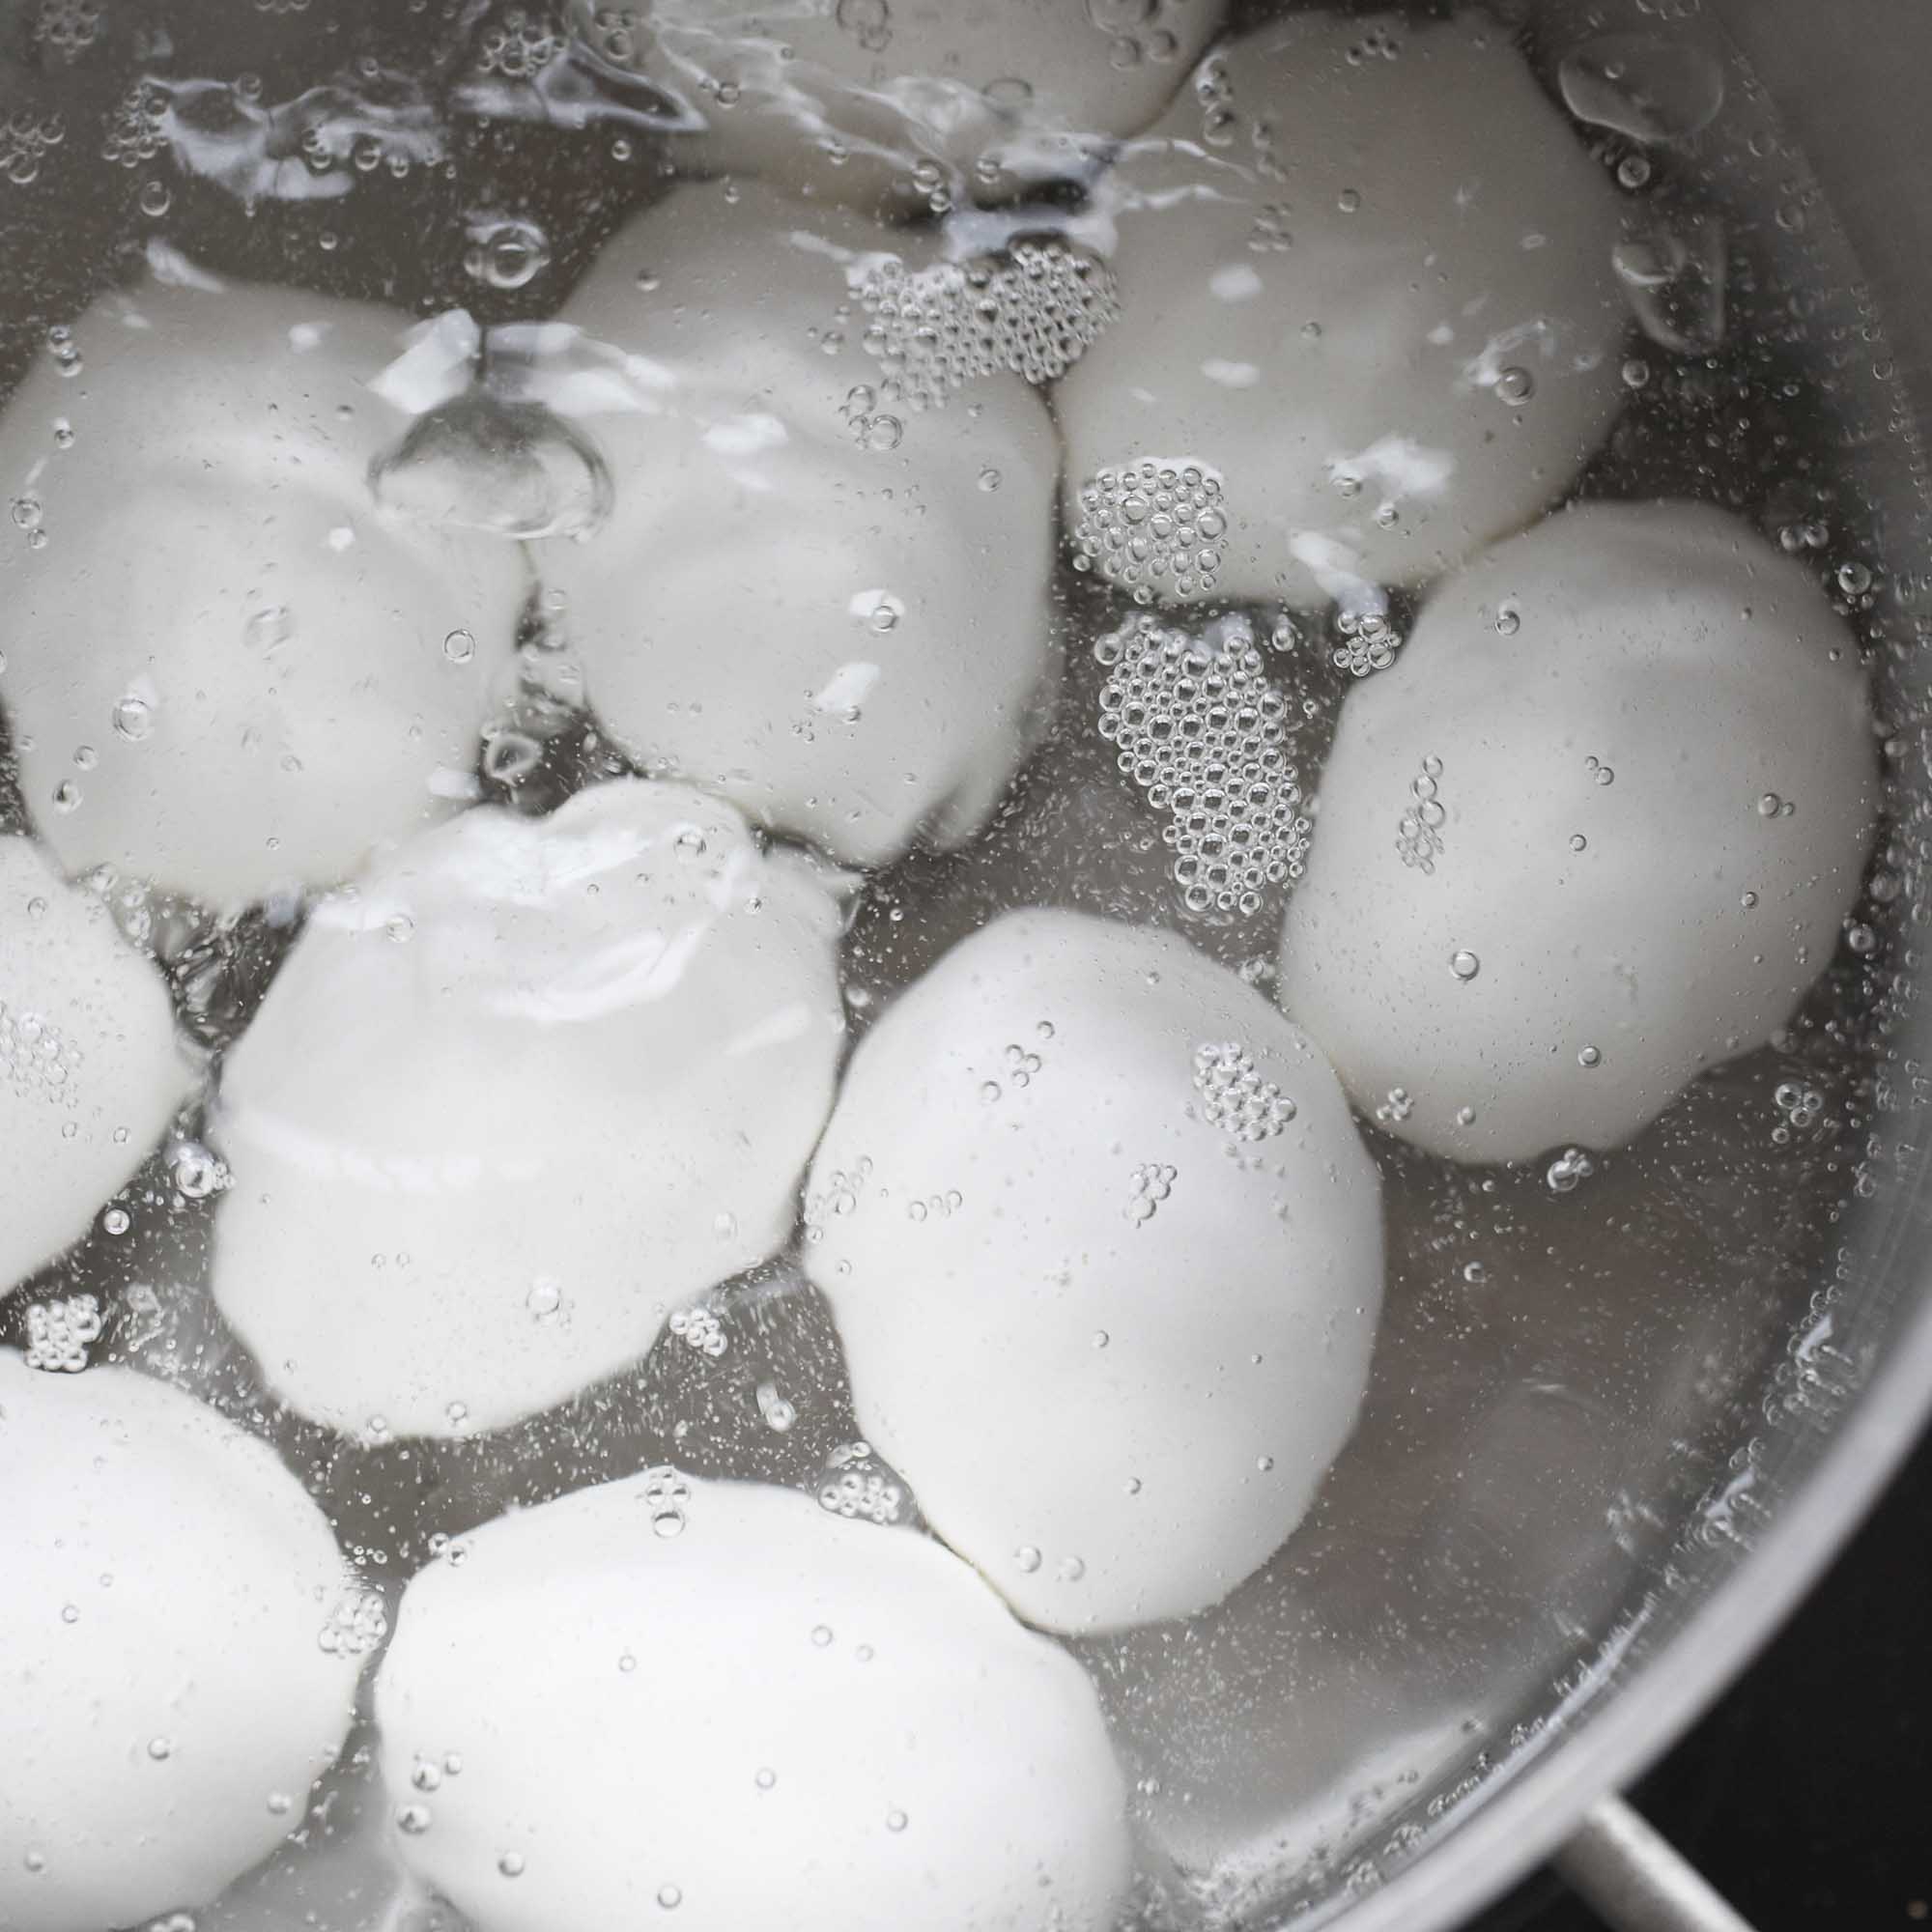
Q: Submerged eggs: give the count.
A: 10